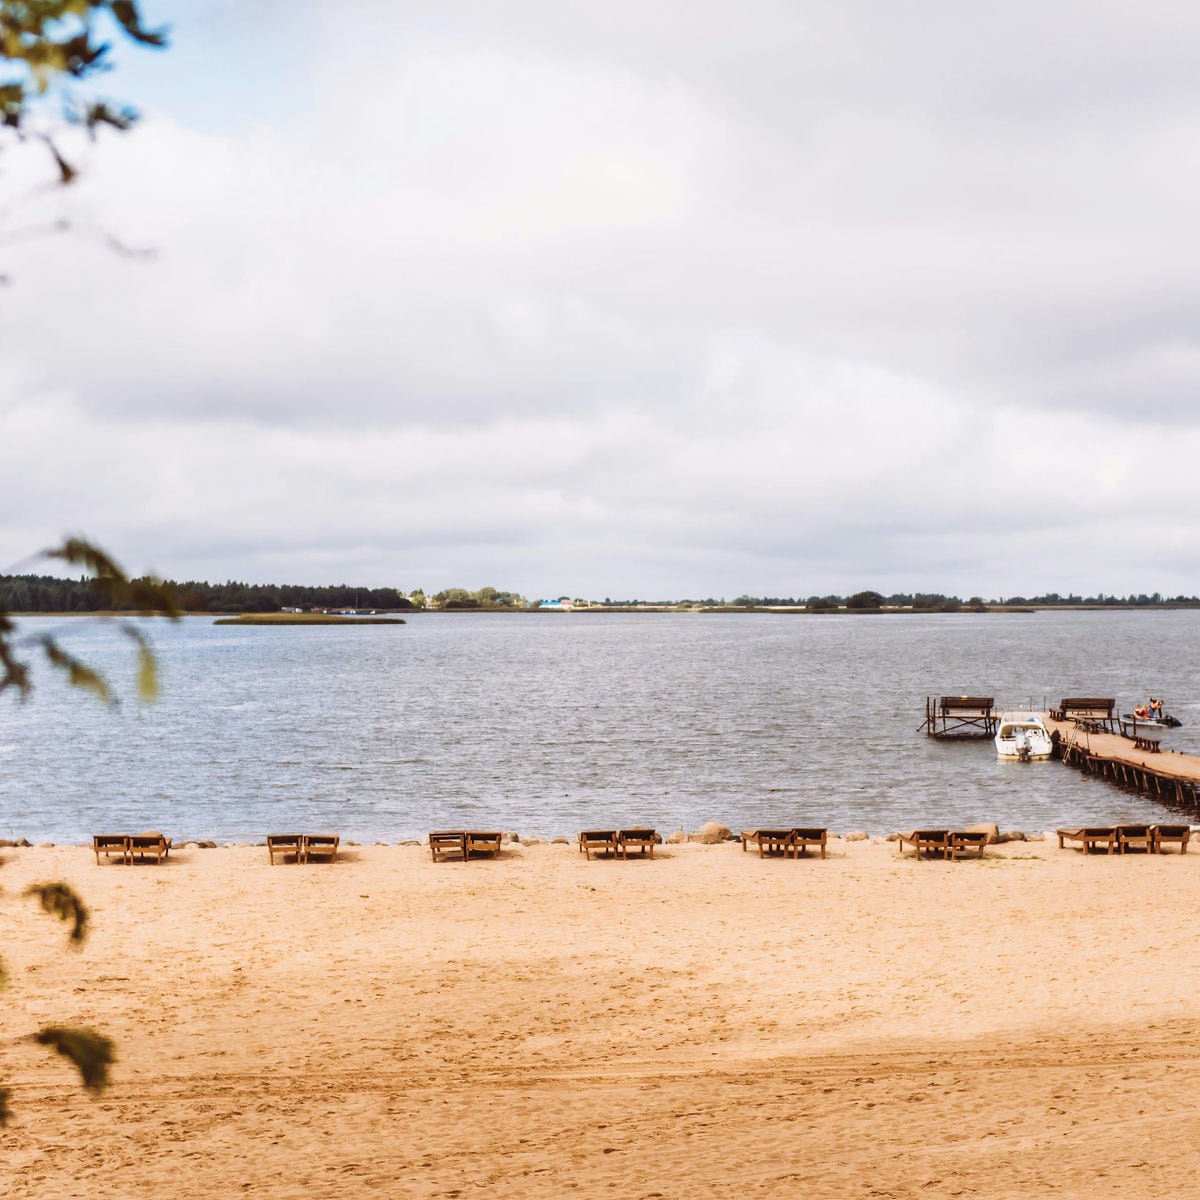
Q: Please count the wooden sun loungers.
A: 15